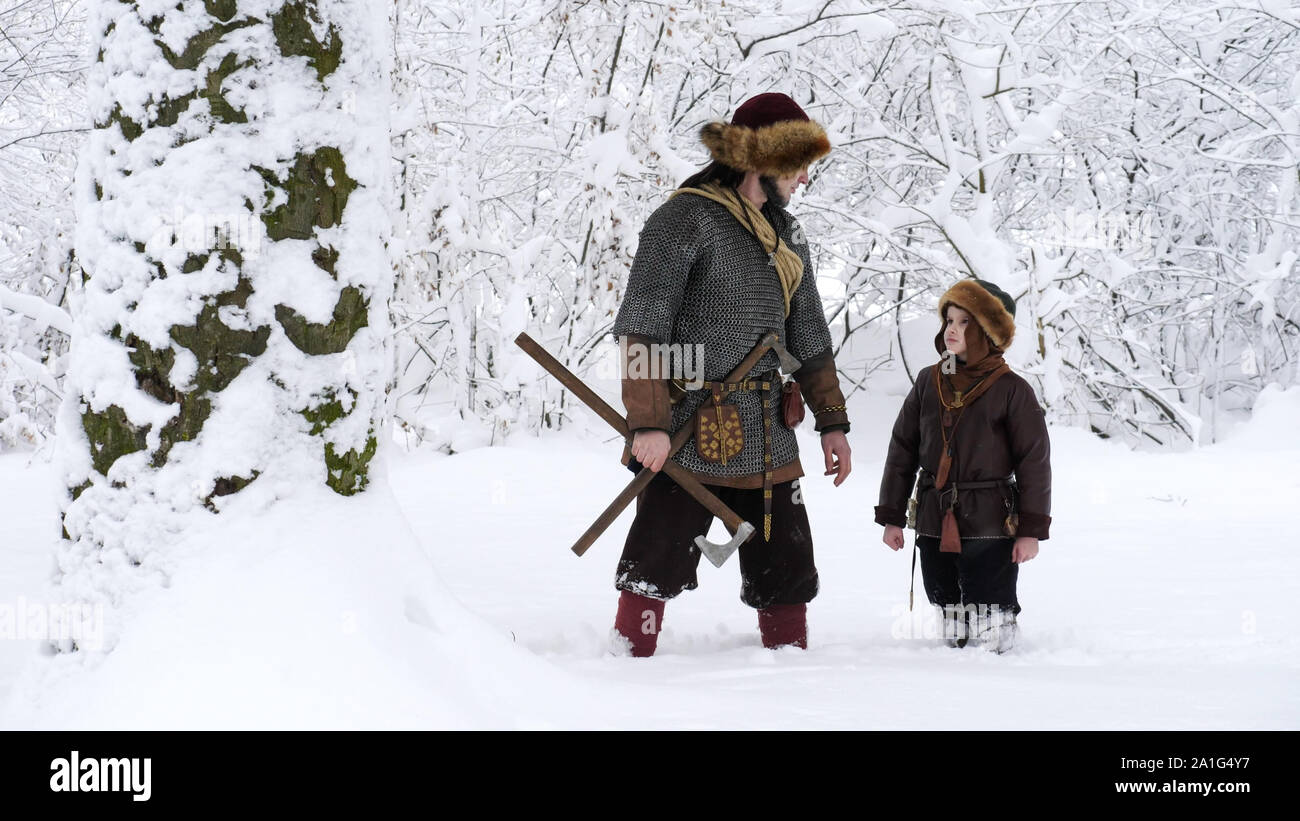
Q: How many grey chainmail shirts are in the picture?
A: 1